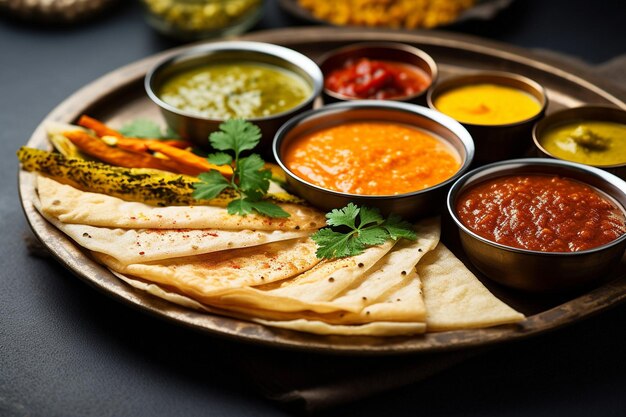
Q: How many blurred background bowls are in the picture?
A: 3